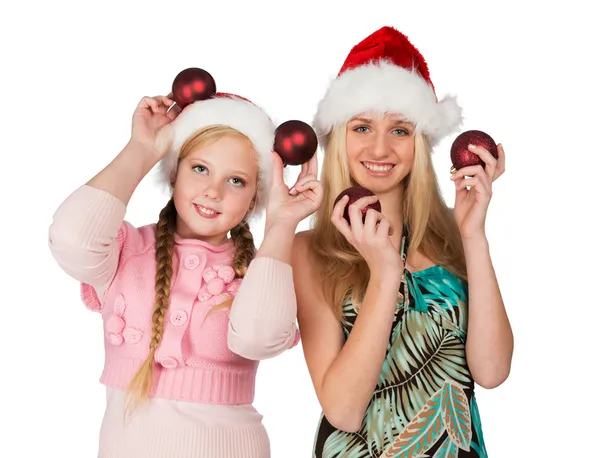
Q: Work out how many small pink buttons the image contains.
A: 3